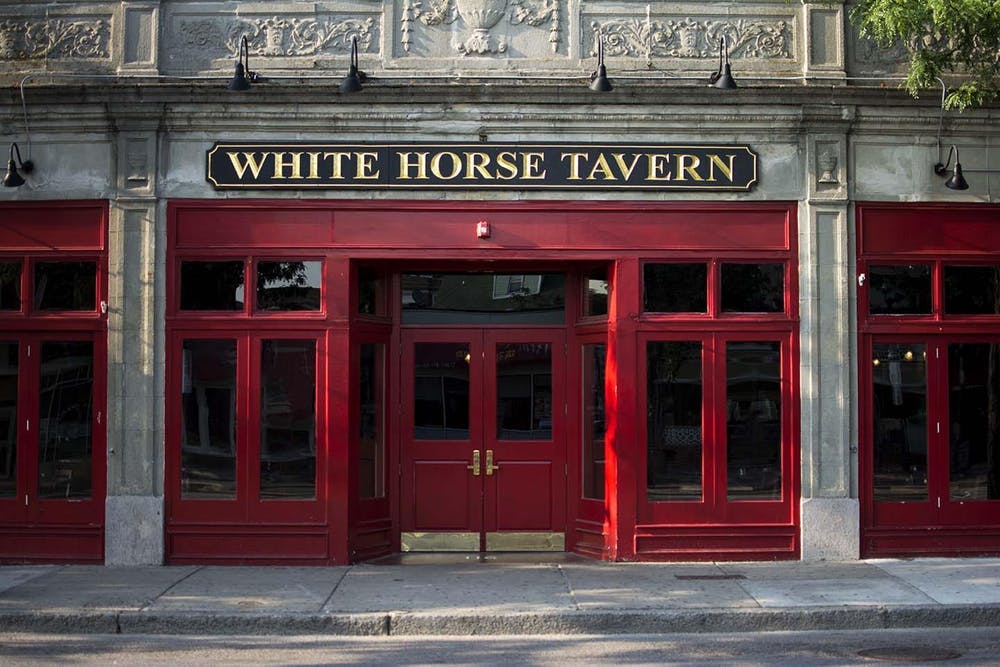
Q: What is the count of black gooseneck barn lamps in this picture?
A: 6